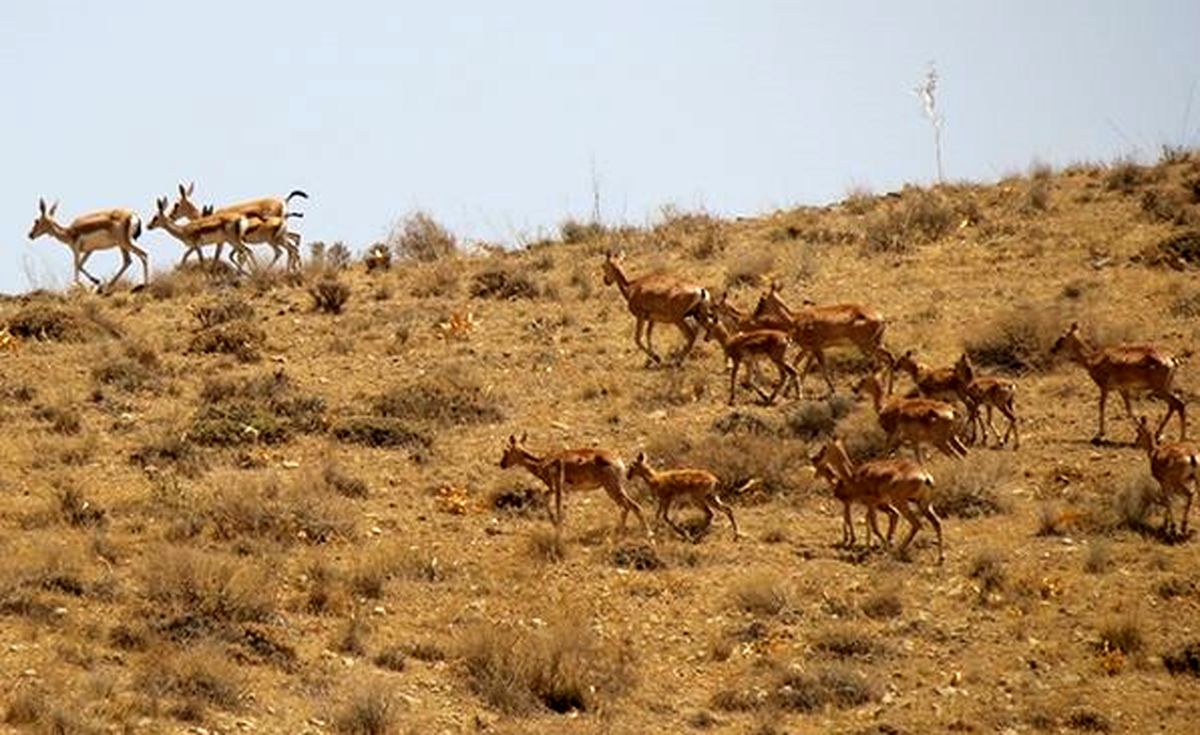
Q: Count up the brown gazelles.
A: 13